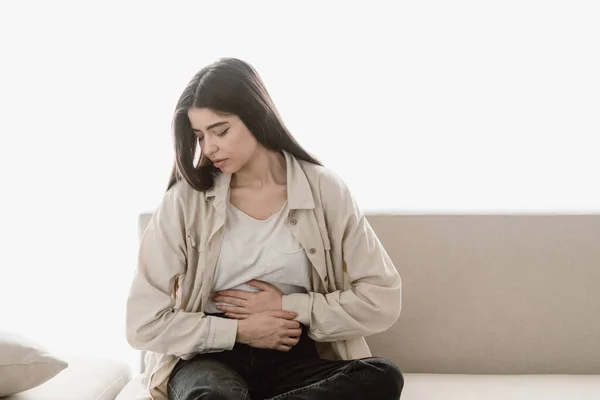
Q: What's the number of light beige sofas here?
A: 1